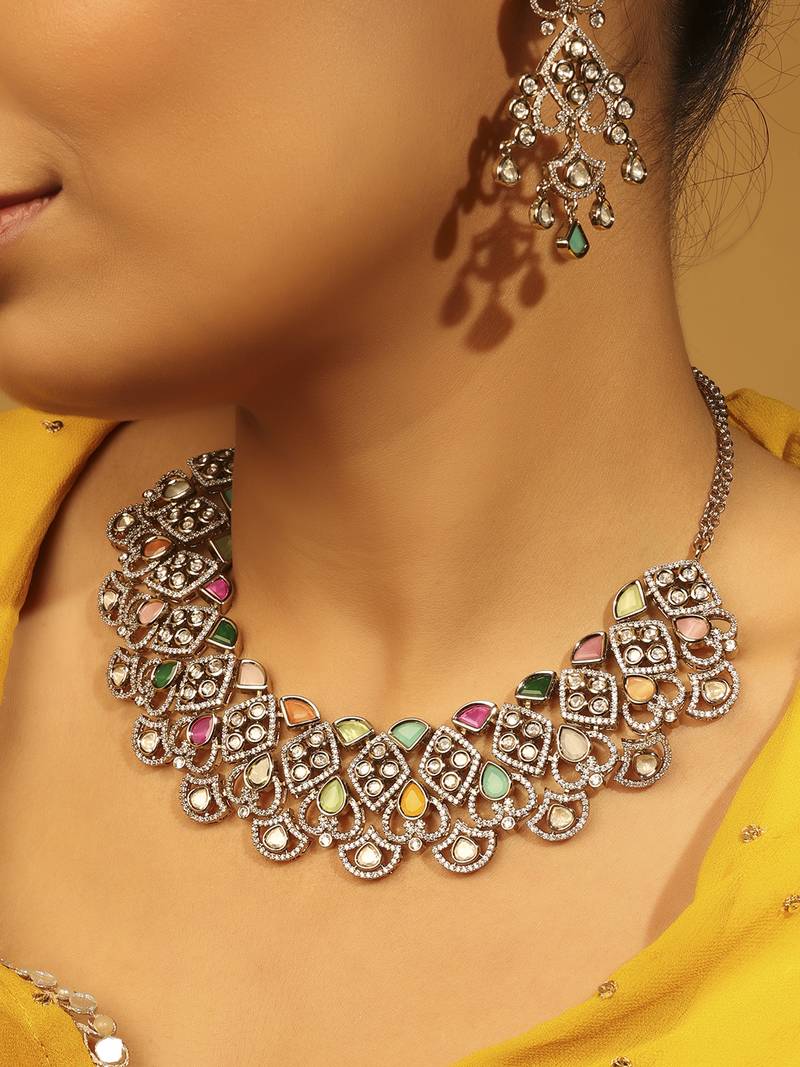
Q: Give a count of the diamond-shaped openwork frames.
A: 14